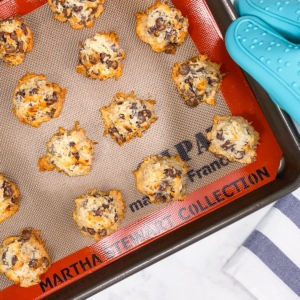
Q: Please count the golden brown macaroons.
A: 13